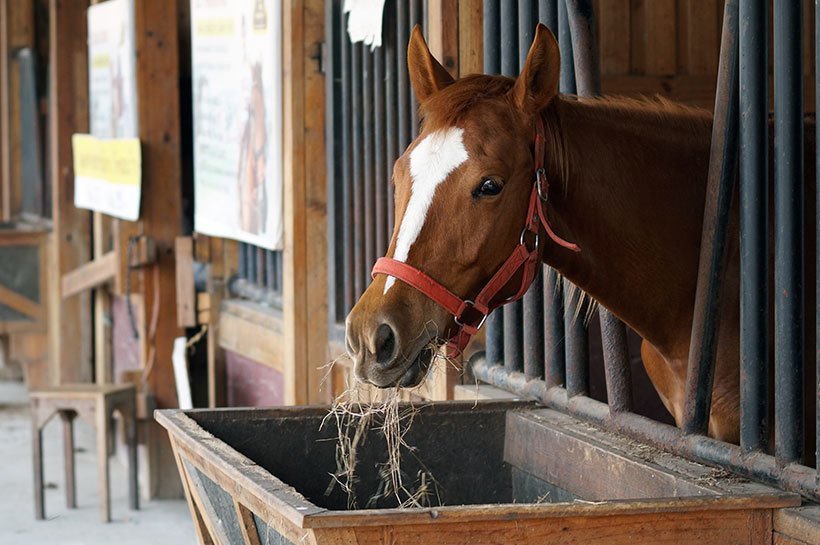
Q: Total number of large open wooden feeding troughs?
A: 1